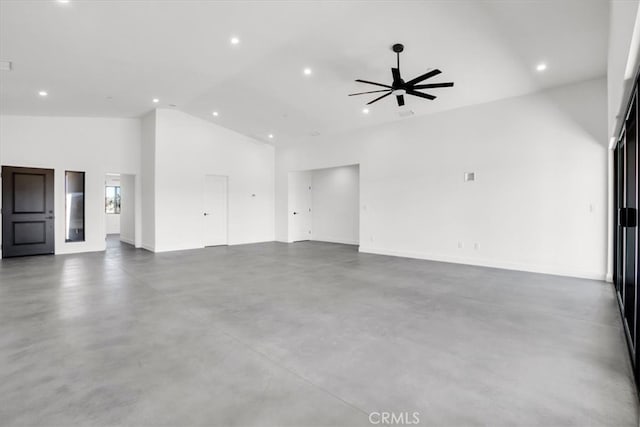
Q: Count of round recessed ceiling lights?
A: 9